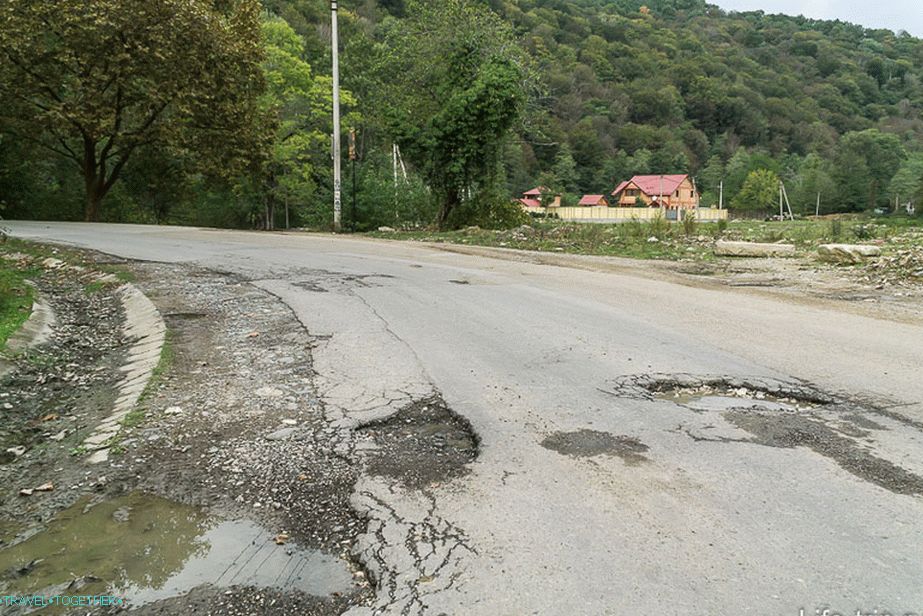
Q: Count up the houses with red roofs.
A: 3